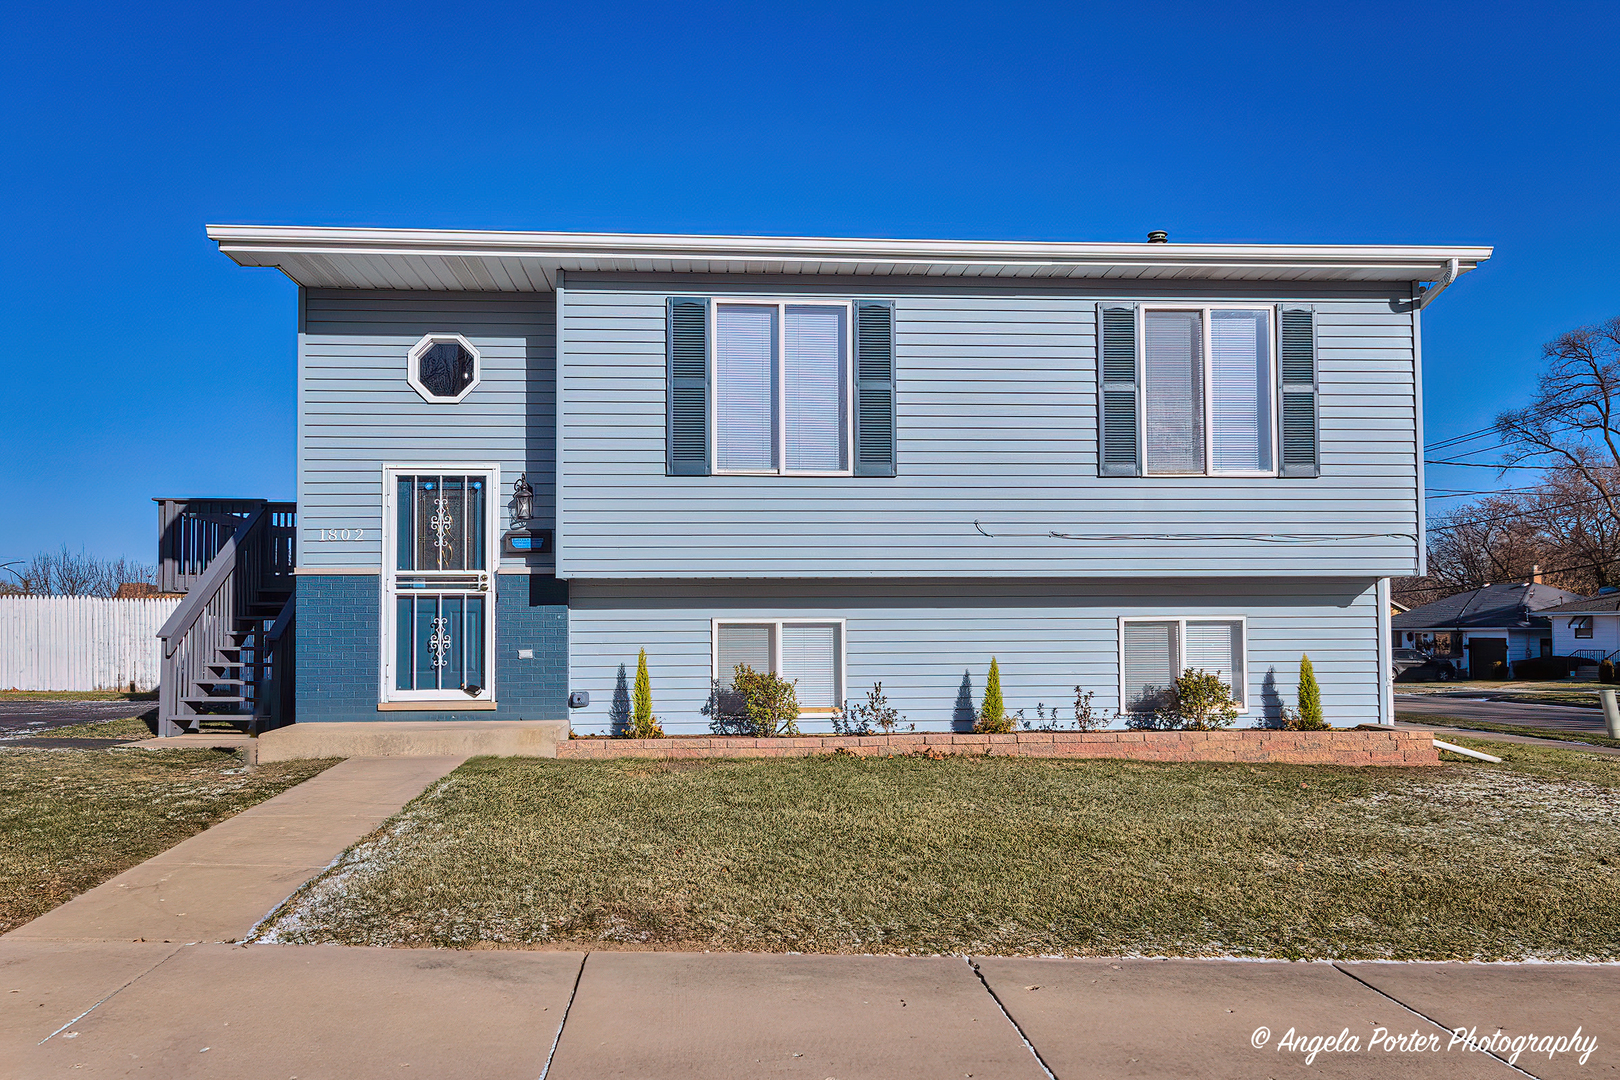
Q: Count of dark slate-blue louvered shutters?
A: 4